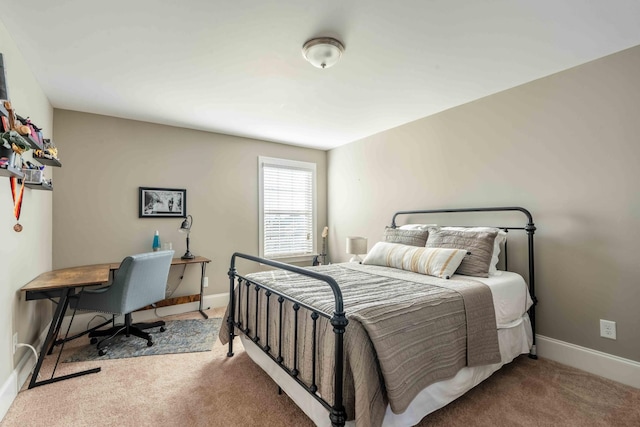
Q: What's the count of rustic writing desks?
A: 1